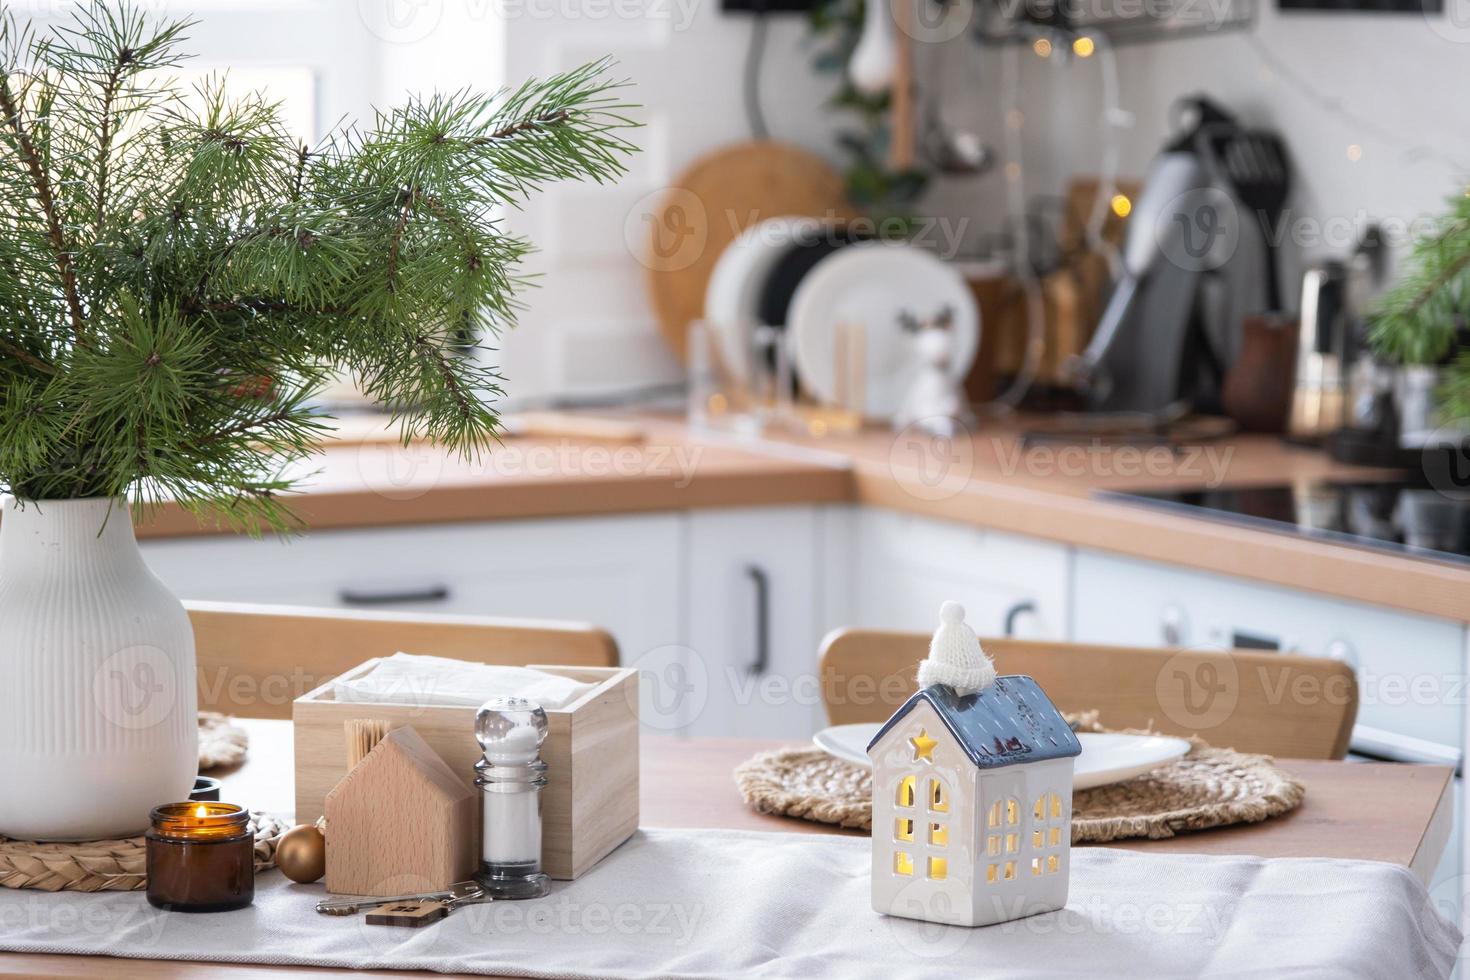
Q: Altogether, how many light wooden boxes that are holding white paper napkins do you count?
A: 1